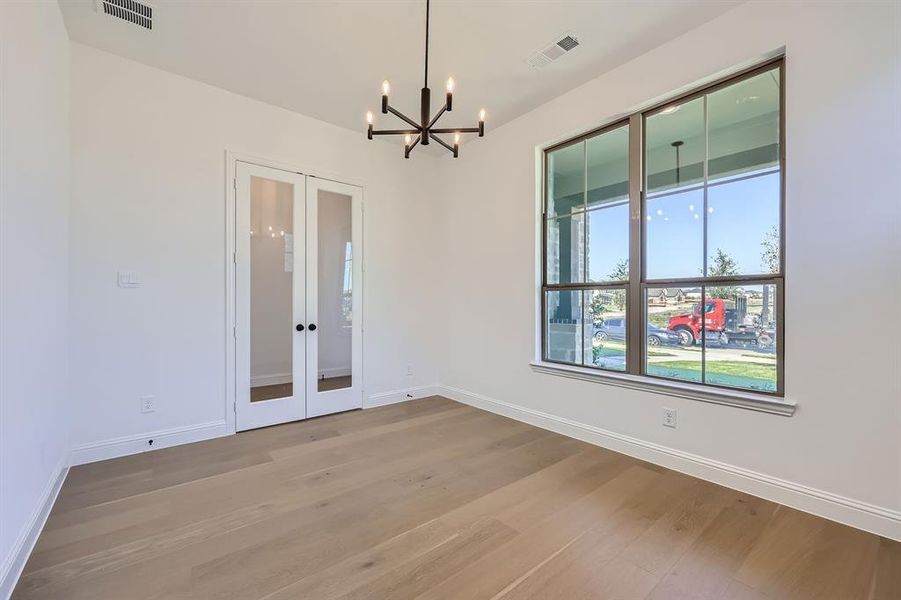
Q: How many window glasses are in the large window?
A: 12